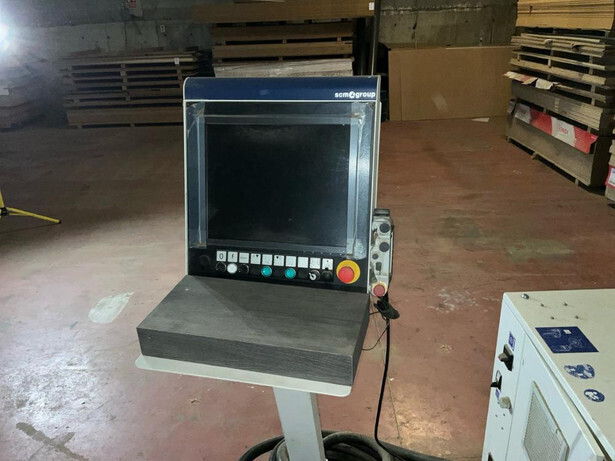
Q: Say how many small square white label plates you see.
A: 10